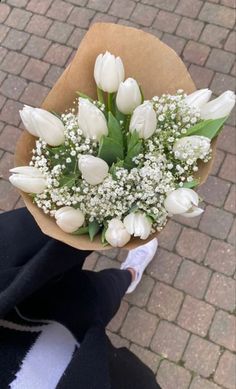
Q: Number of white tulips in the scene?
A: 14